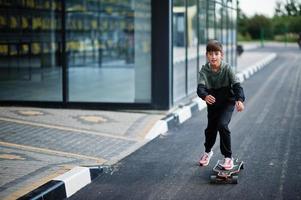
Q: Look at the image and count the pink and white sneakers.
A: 2